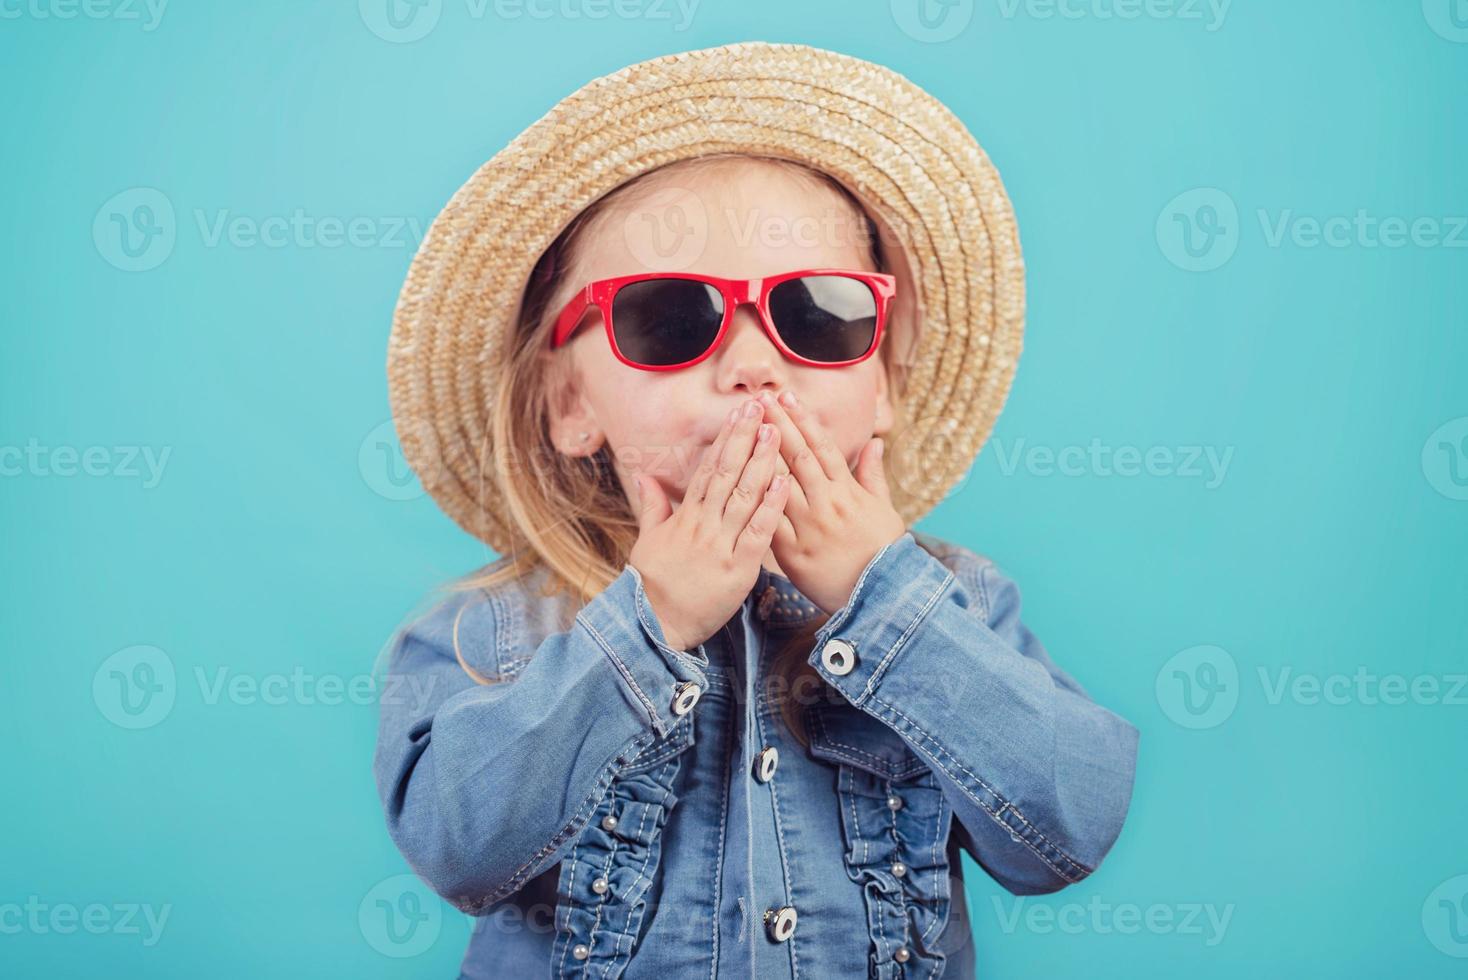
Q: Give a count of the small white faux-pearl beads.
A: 6